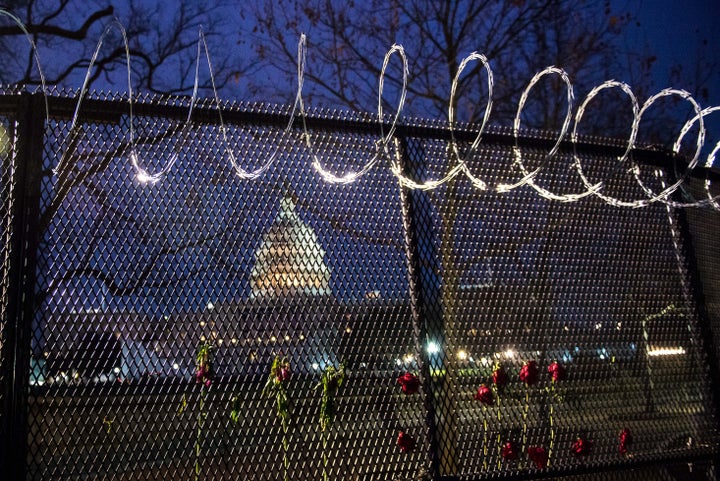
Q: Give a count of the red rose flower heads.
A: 10